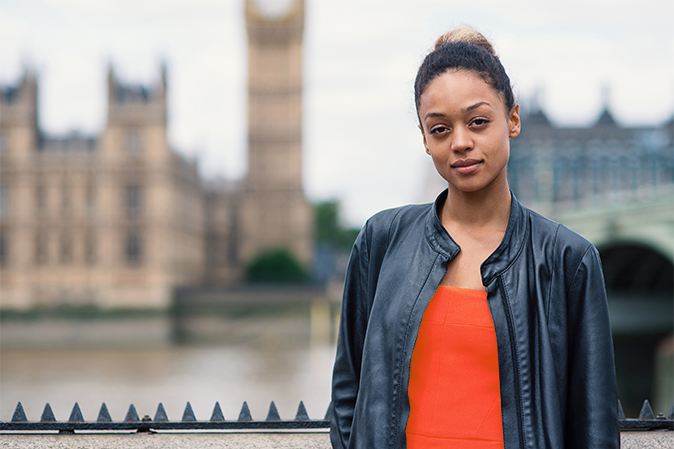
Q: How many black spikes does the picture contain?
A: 15